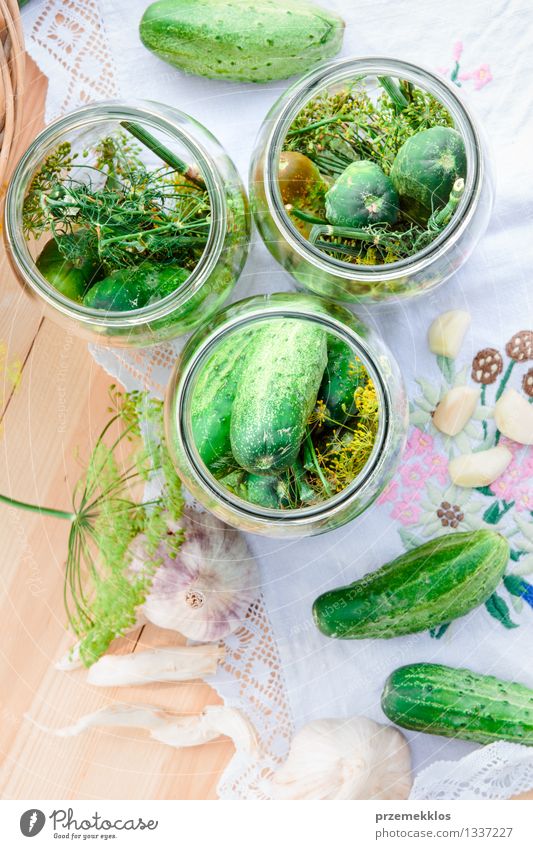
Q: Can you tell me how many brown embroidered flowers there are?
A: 3